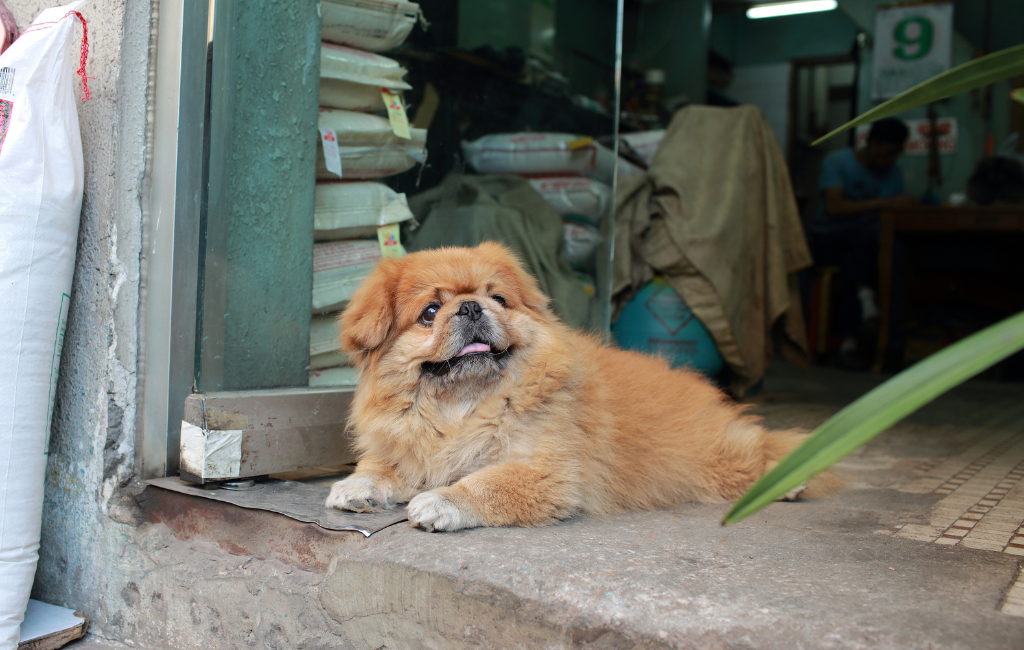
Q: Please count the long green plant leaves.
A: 2